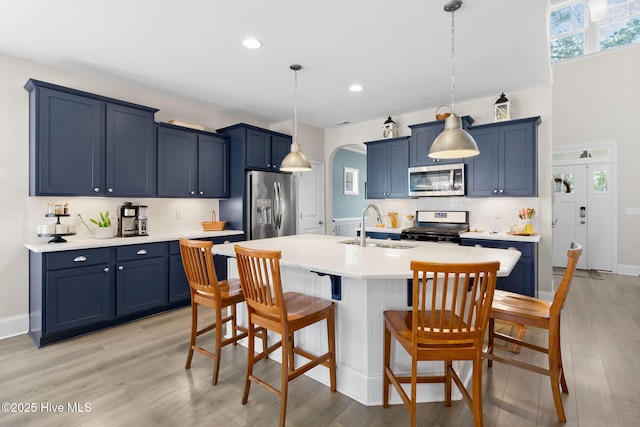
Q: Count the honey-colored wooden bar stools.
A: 4